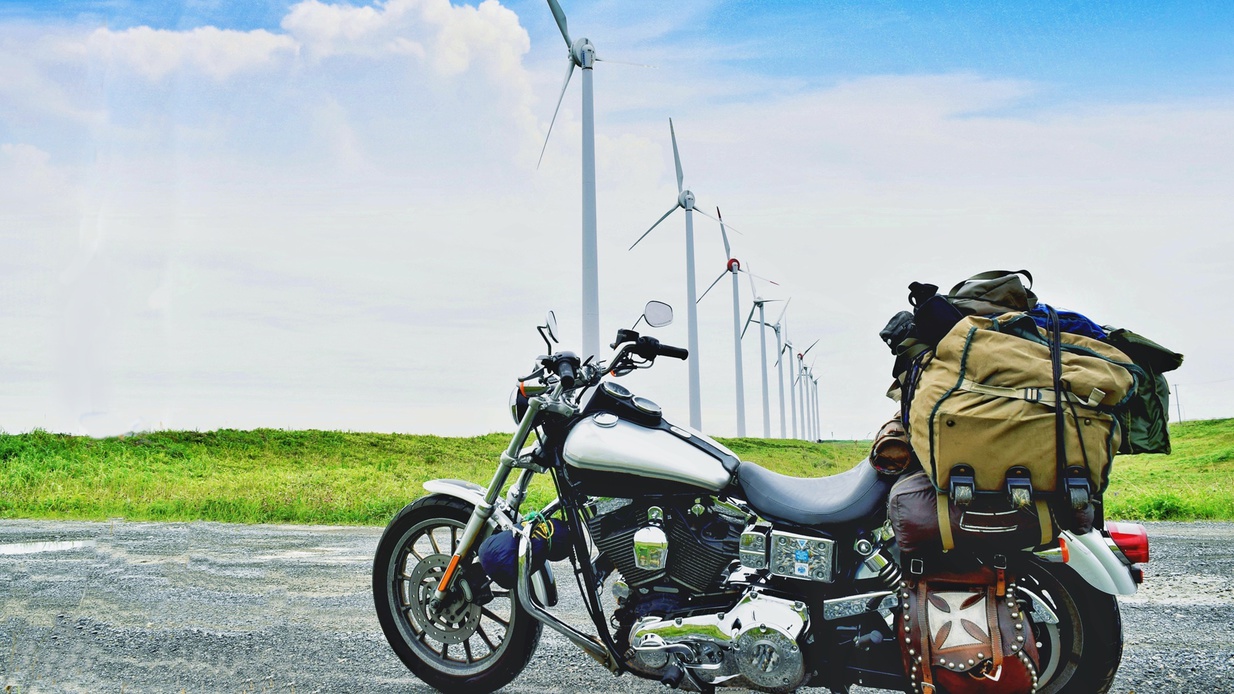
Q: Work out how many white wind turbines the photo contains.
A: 10